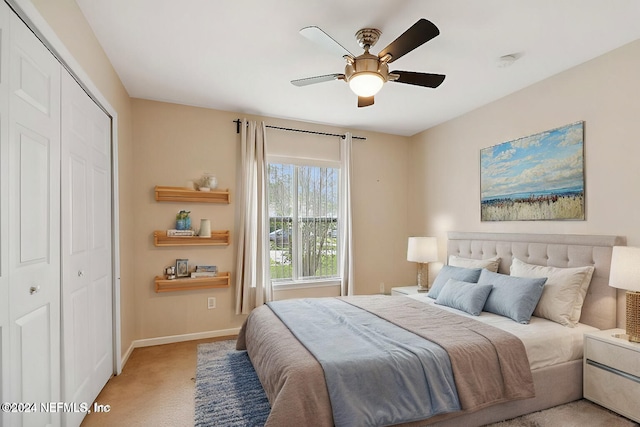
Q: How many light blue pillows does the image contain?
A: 3